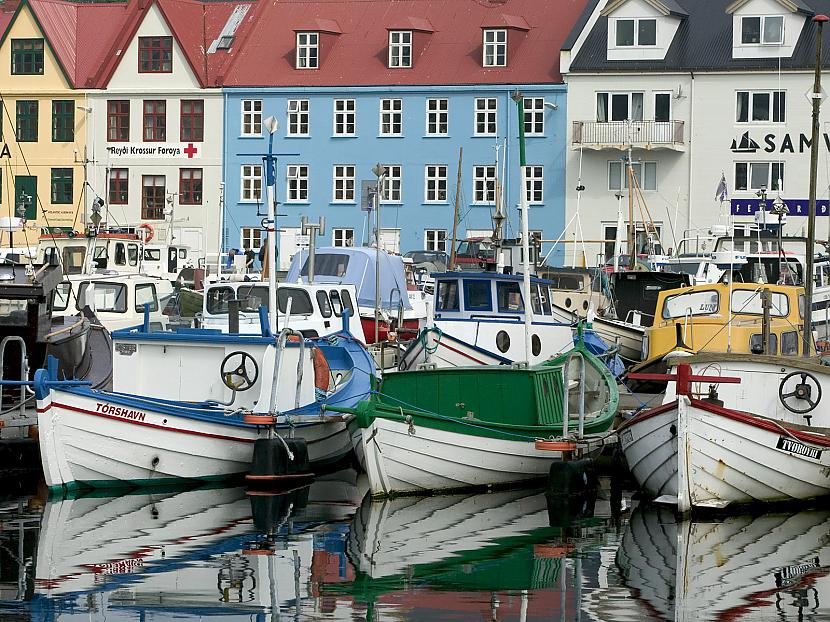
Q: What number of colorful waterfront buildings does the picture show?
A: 4